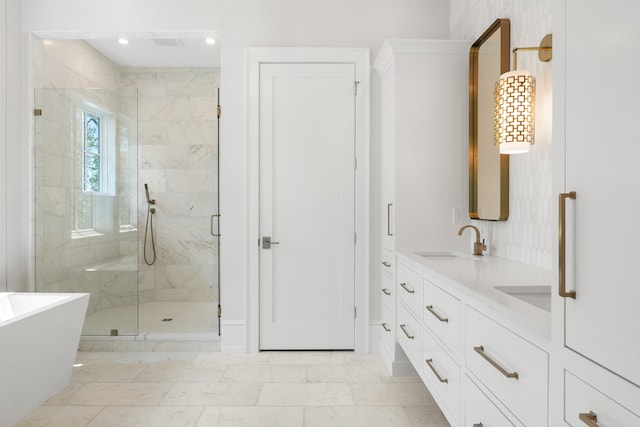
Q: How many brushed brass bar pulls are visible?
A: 12